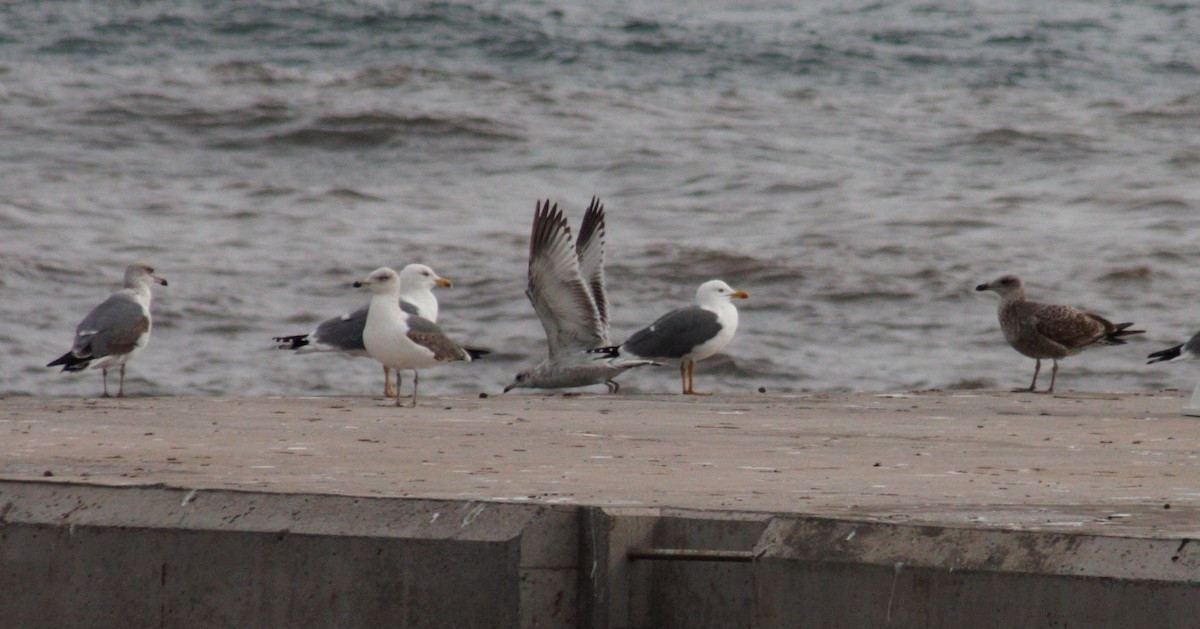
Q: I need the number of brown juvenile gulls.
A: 1